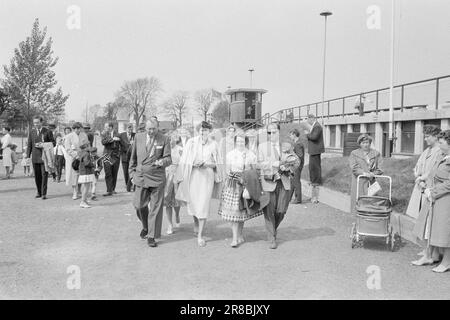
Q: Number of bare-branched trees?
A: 3